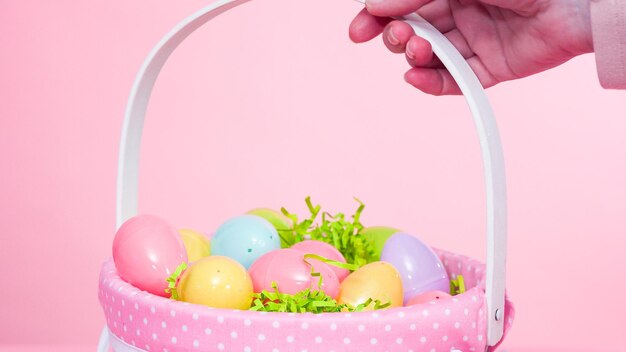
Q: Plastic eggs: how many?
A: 11